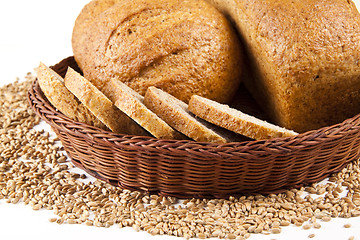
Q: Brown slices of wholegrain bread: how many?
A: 5